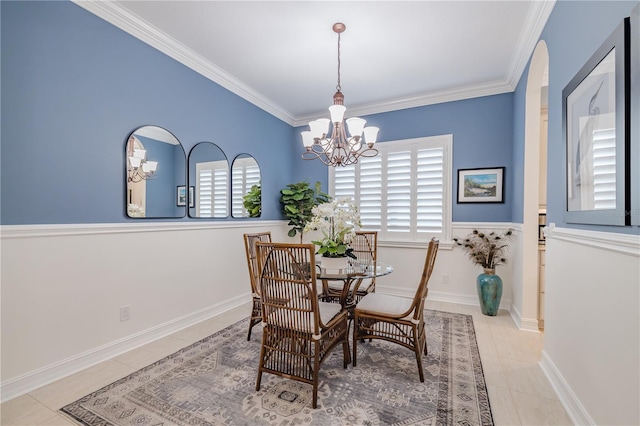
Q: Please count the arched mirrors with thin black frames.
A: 3